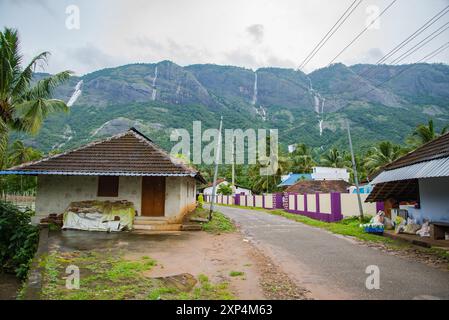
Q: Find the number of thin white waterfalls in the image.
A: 4